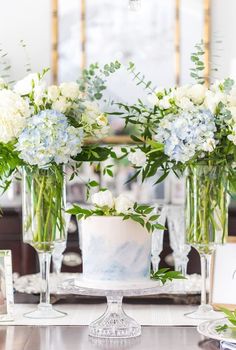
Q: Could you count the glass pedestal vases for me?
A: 2